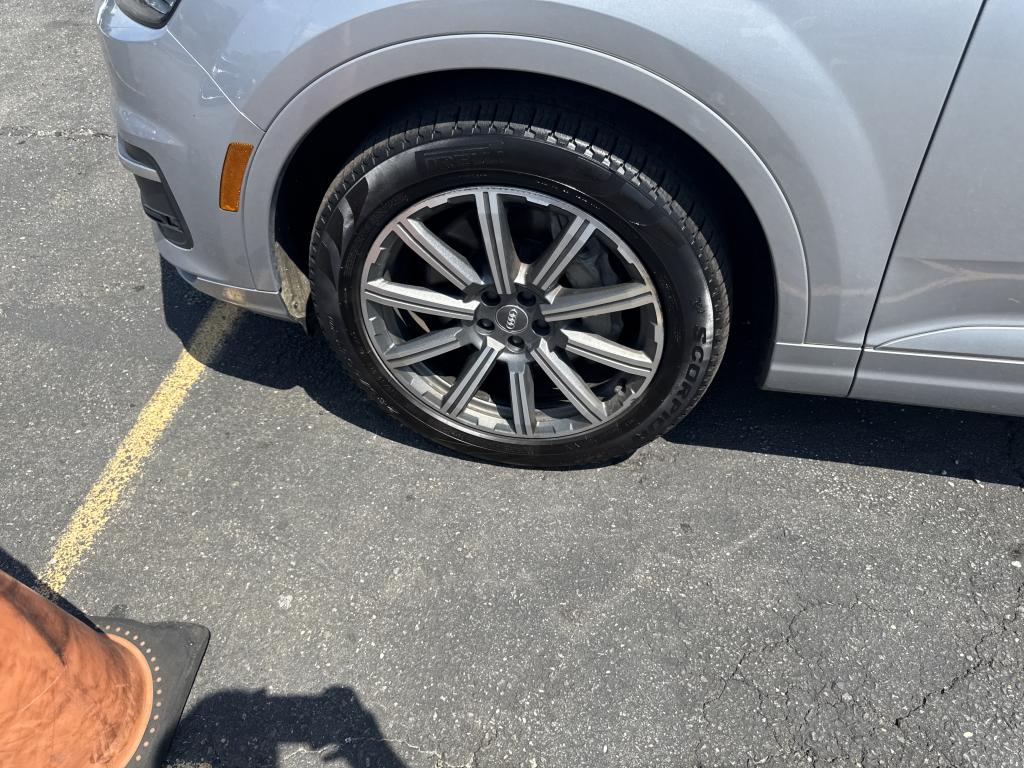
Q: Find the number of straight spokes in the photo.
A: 10